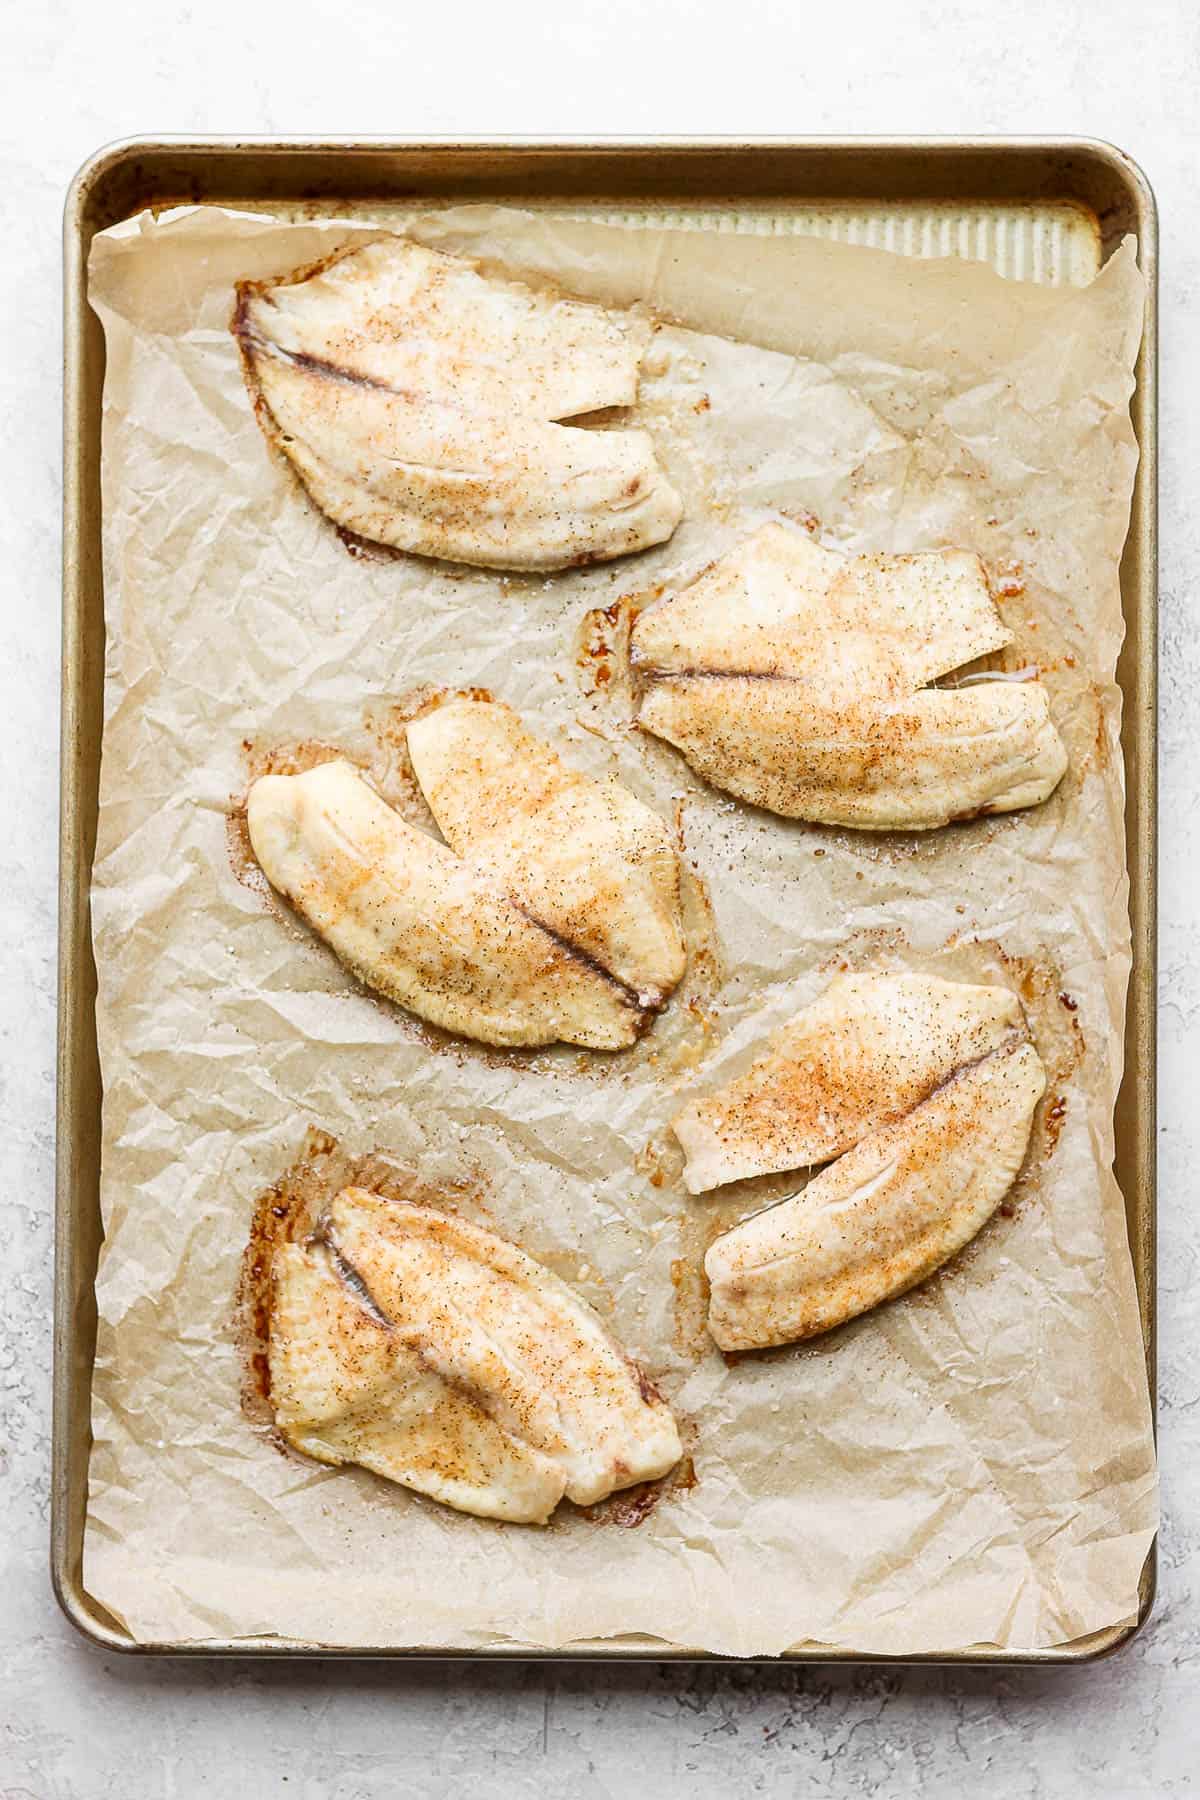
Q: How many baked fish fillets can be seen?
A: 5